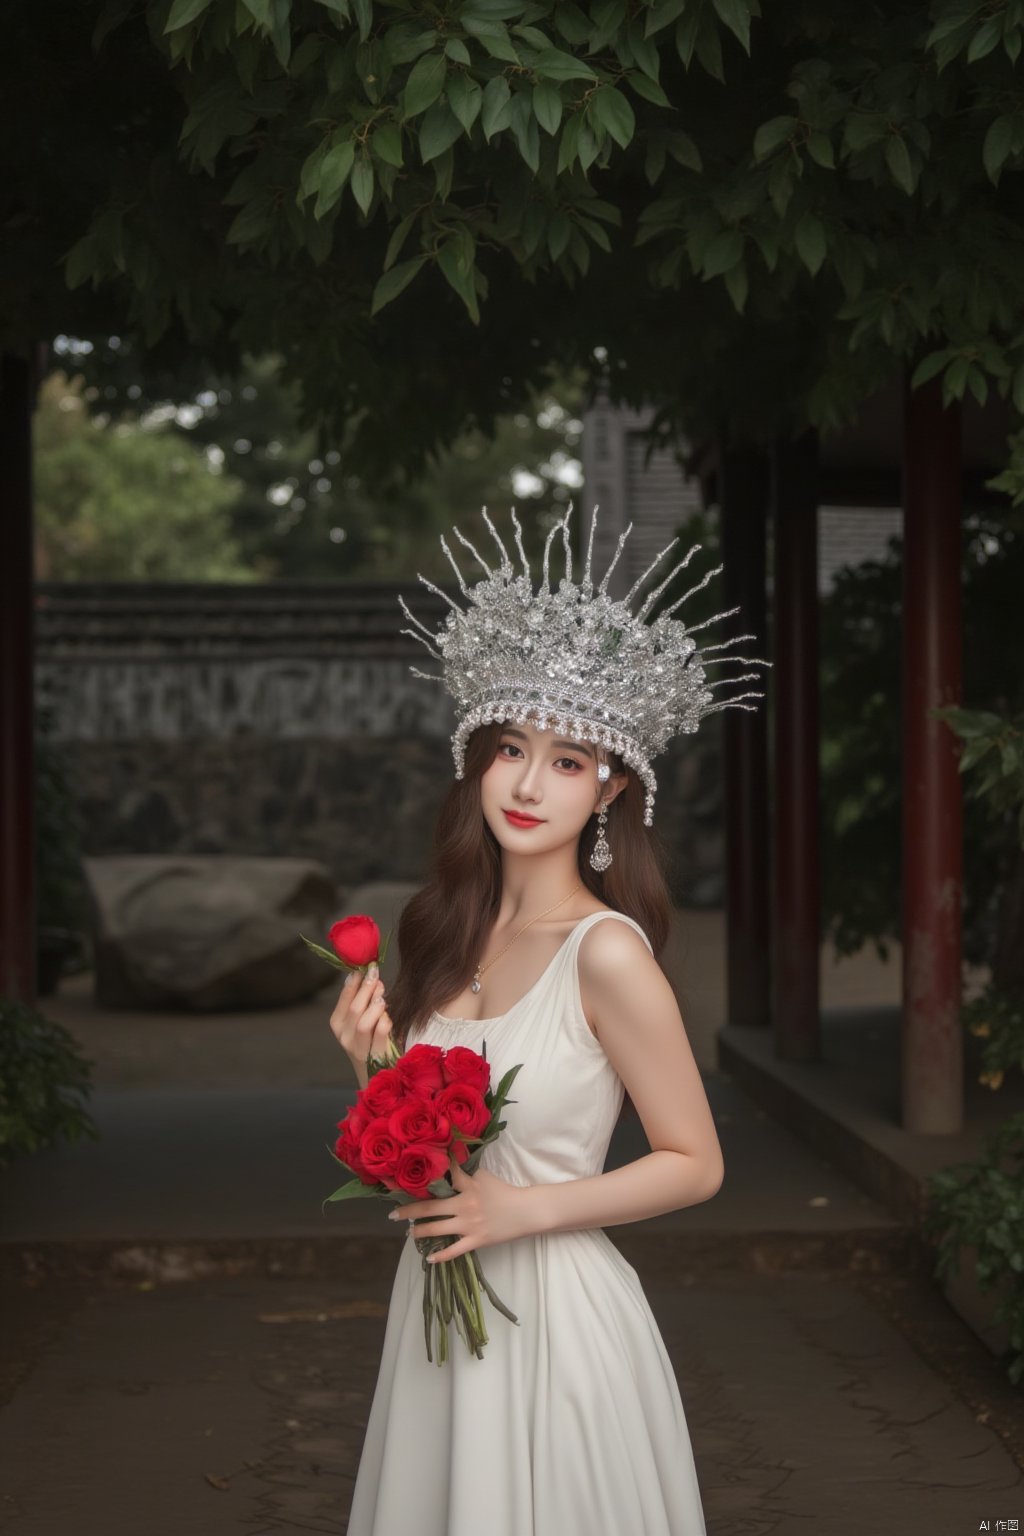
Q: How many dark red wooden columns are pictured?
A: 4